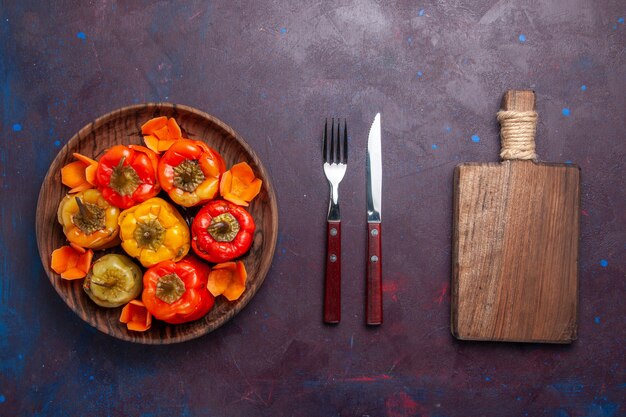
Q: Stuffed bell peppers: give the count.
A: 7